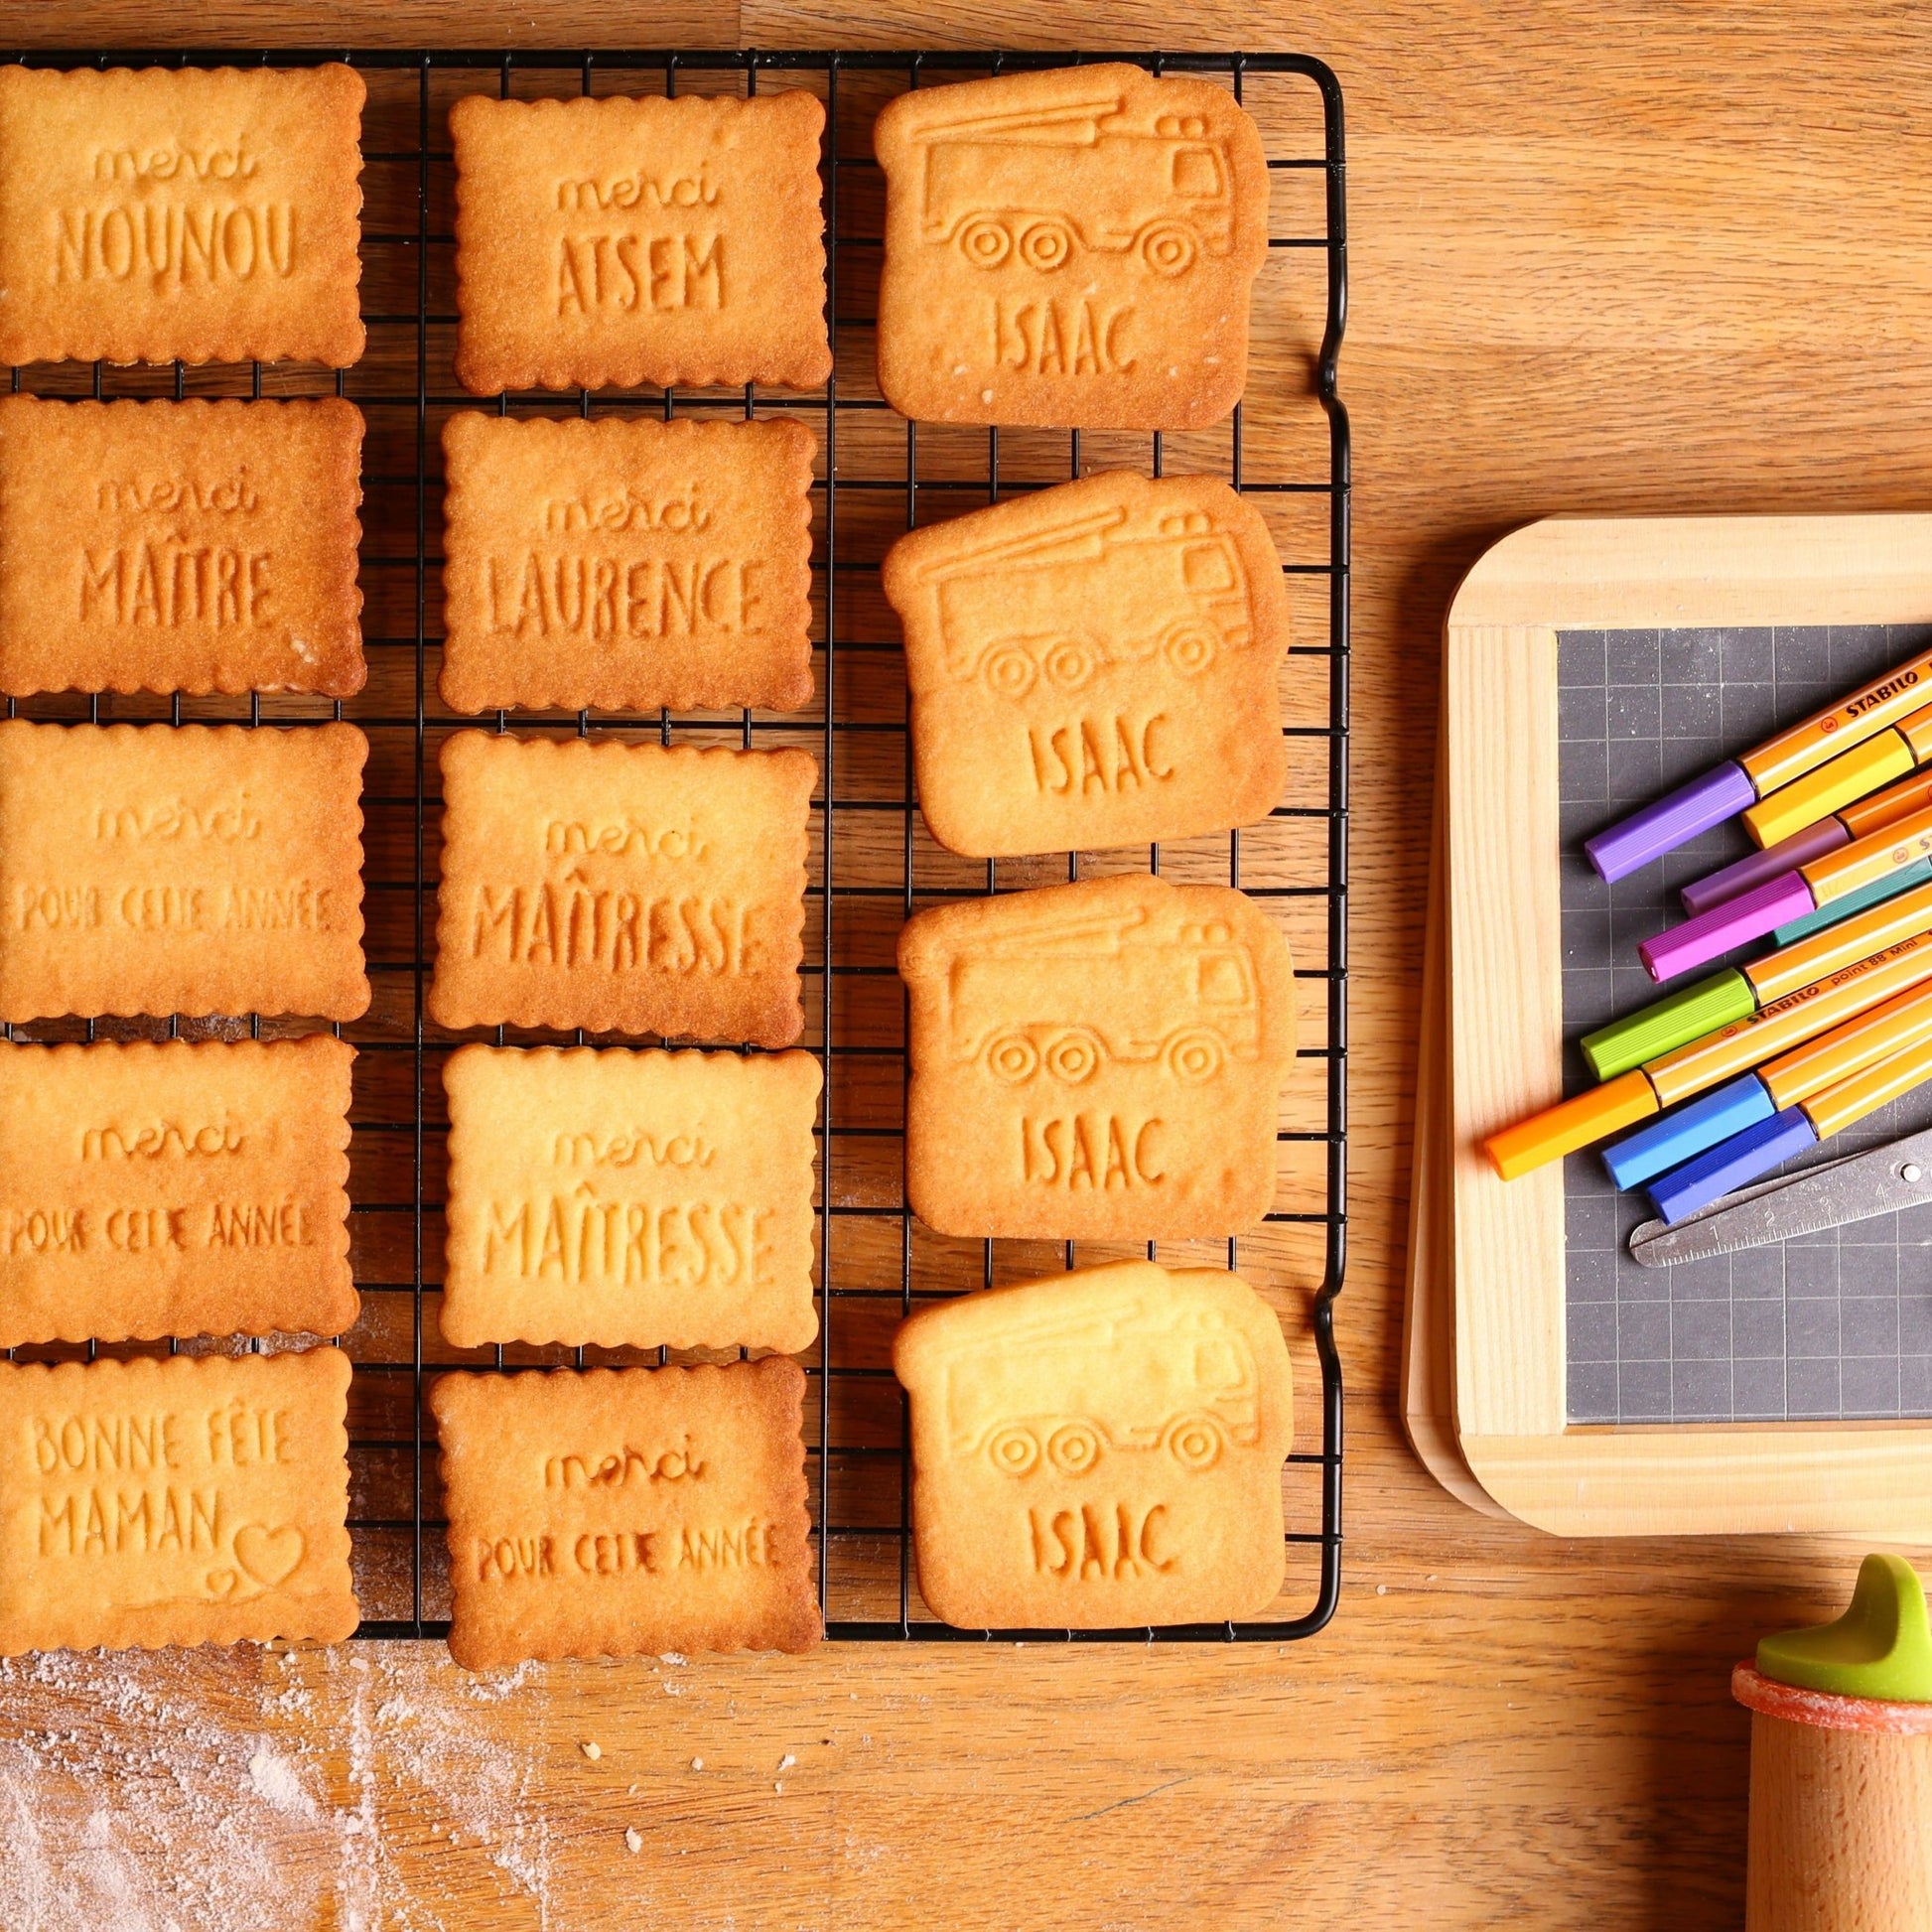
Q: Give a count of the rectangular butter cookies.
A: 10